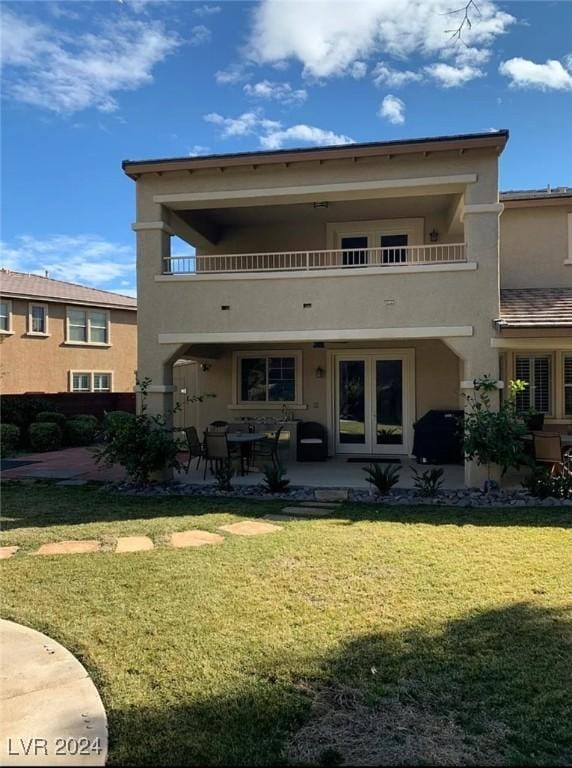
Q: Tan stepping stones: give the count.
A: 5